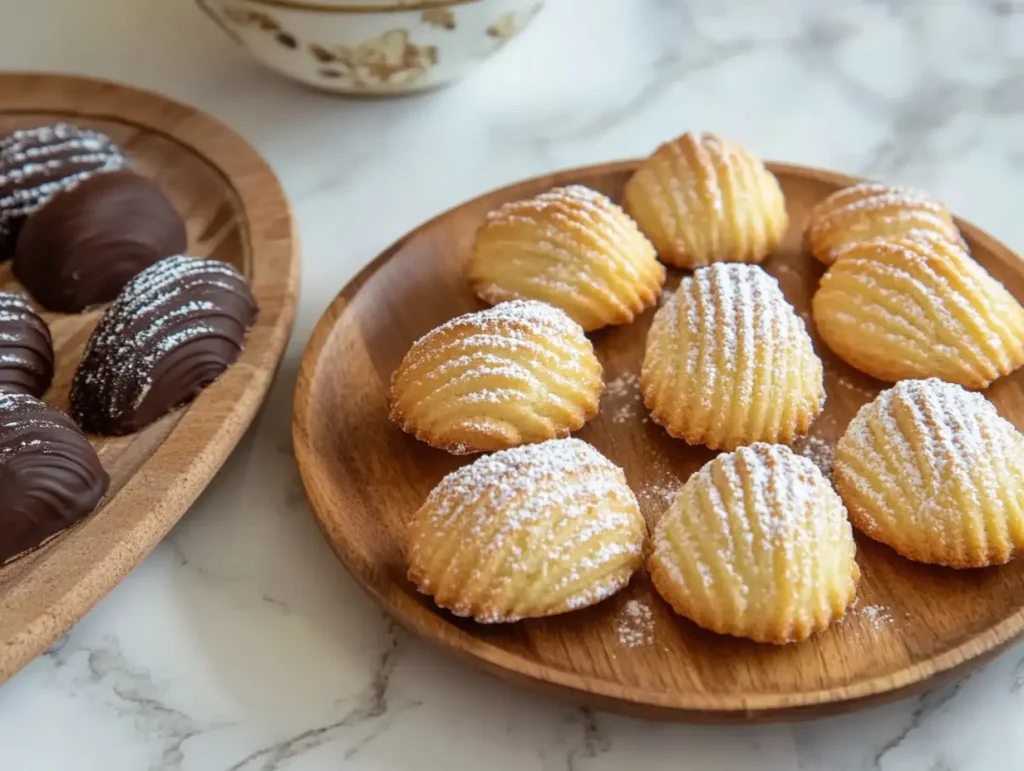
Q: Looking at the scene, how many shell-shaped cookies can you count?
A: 14